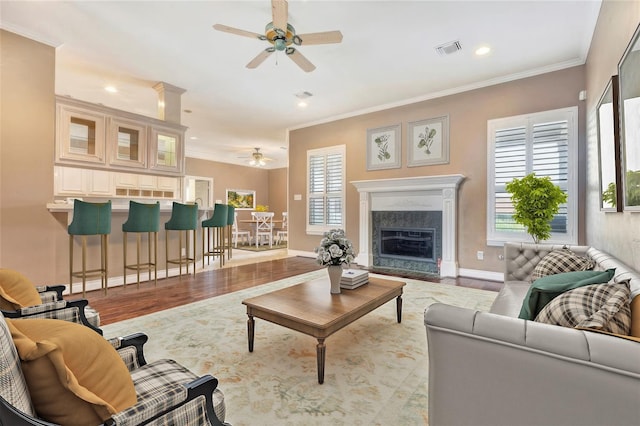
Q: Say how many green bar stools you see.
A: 5